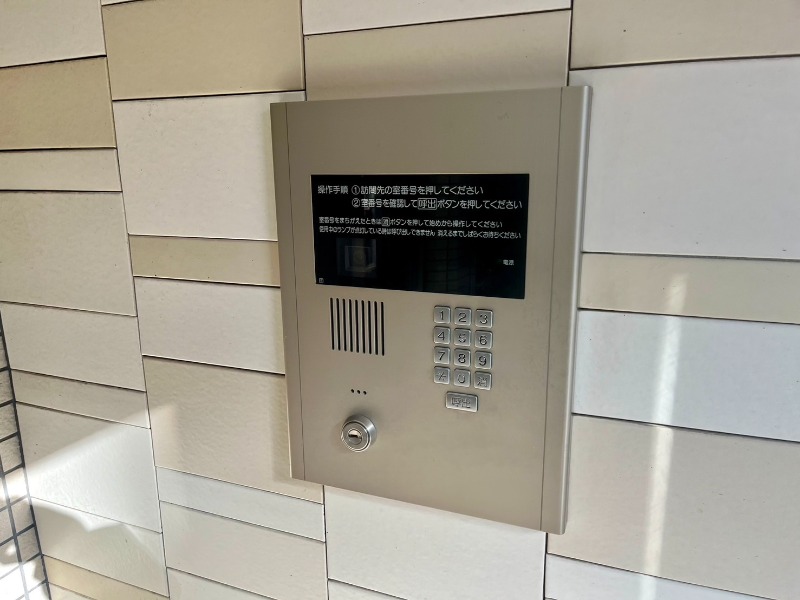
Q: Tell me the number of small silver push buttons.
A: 13